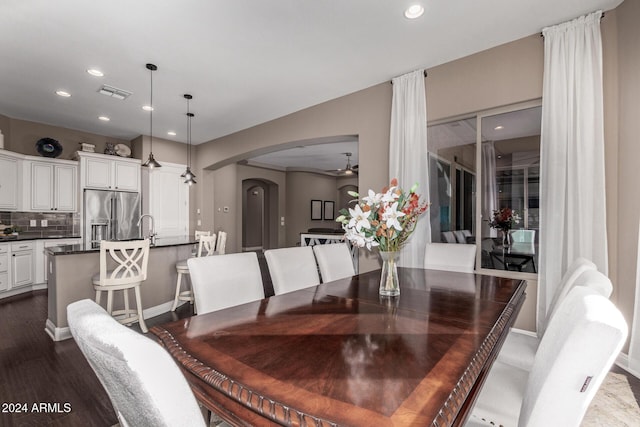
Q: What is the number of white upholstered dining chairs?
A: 8